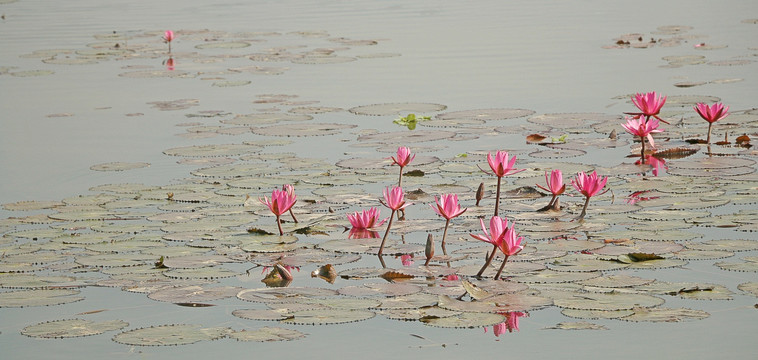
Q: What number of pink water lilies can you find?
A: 15